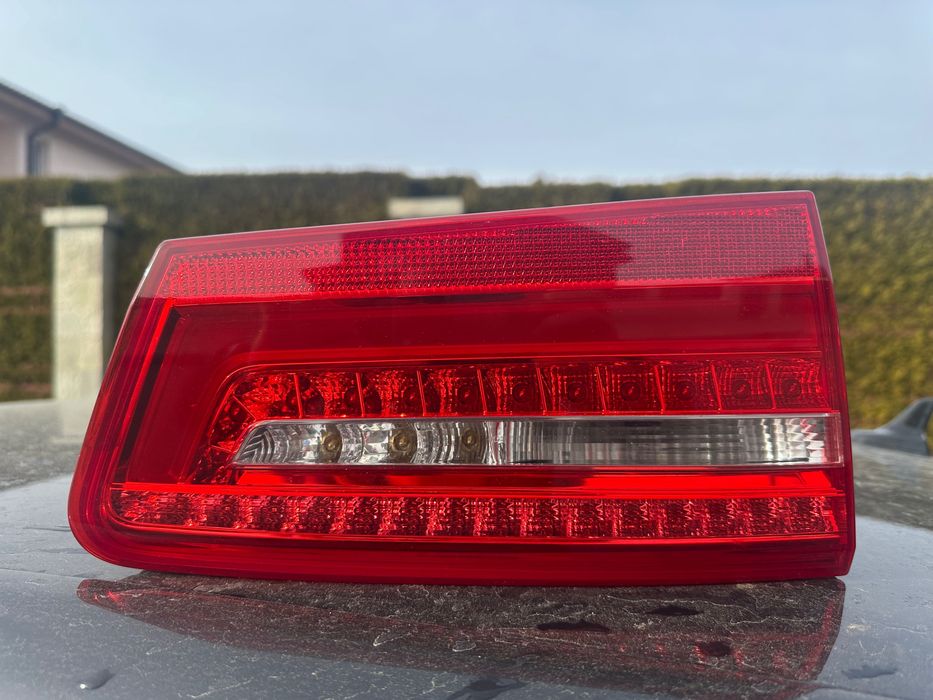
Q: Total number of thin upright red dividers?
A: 9